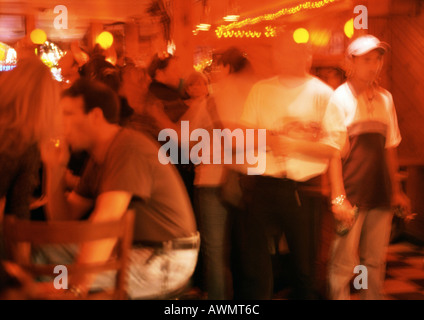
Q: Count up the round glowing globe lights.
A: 4